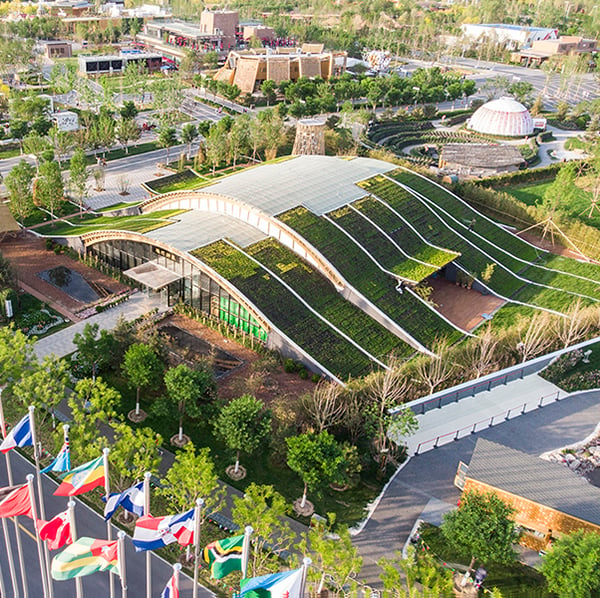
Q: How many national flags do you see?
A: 11